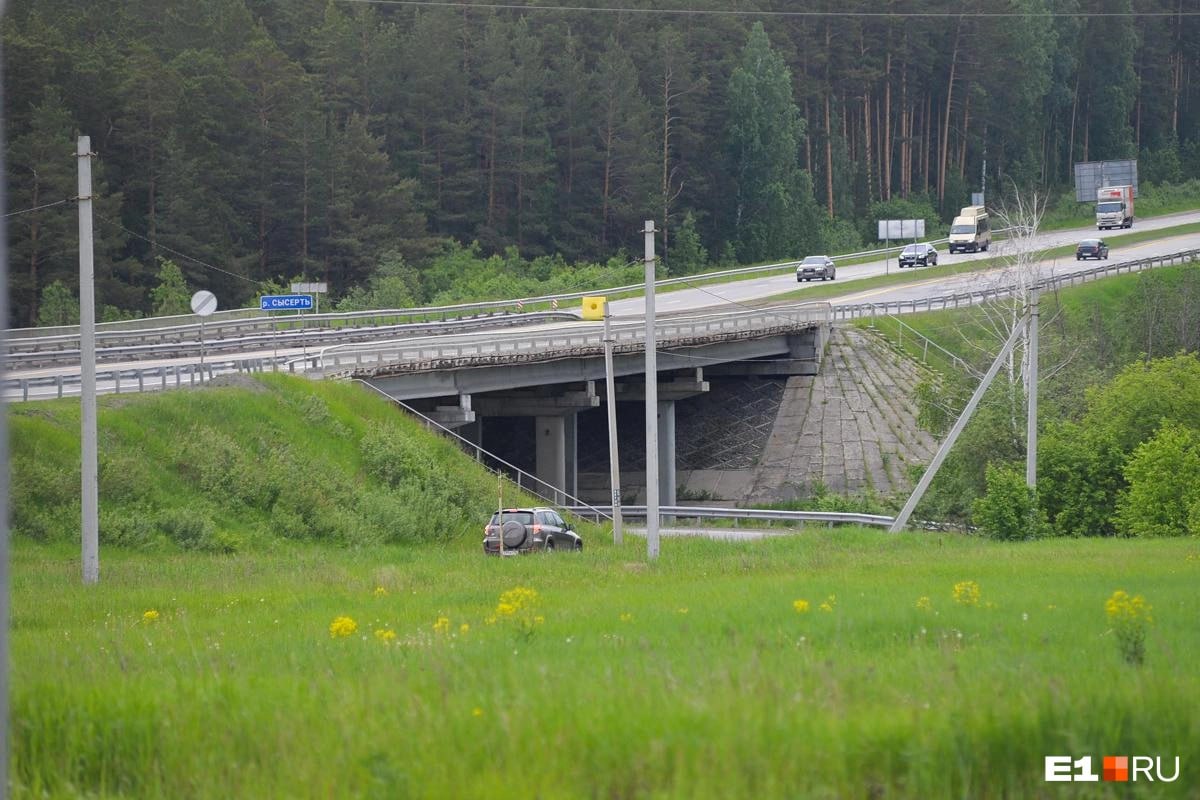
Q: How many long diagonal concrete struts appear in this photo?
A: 1